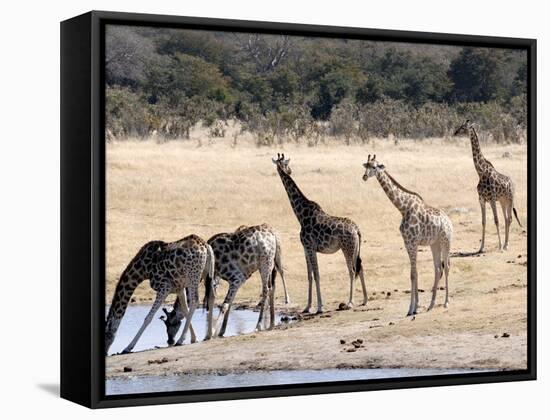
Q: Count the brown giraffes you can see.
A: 5